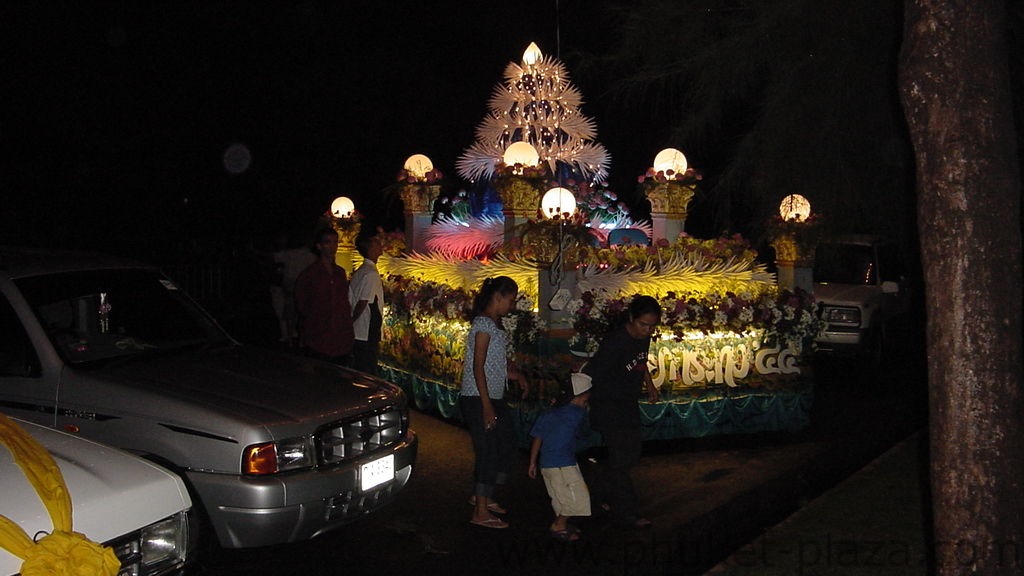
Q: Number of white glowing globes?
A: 6